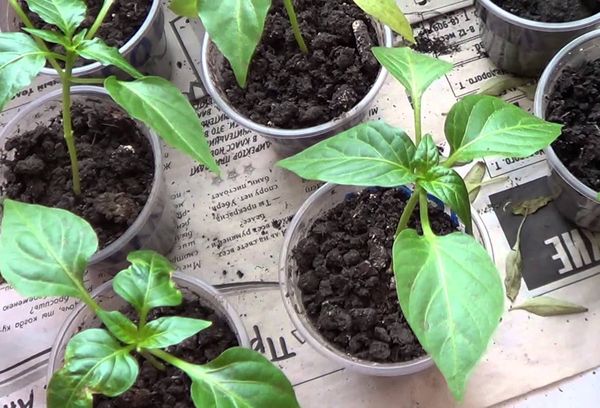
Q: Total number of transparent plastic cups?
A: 7